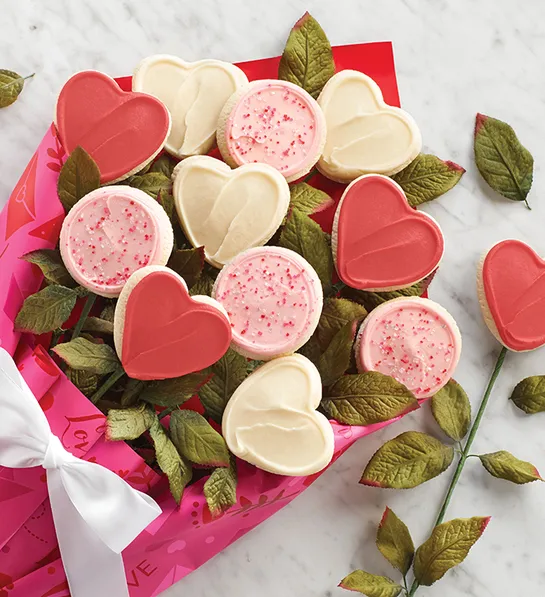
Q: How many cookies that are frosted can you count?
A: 12